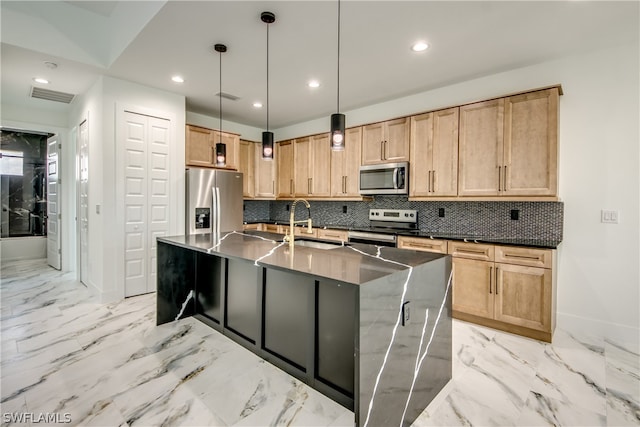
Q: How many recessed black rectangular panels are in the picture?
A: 4